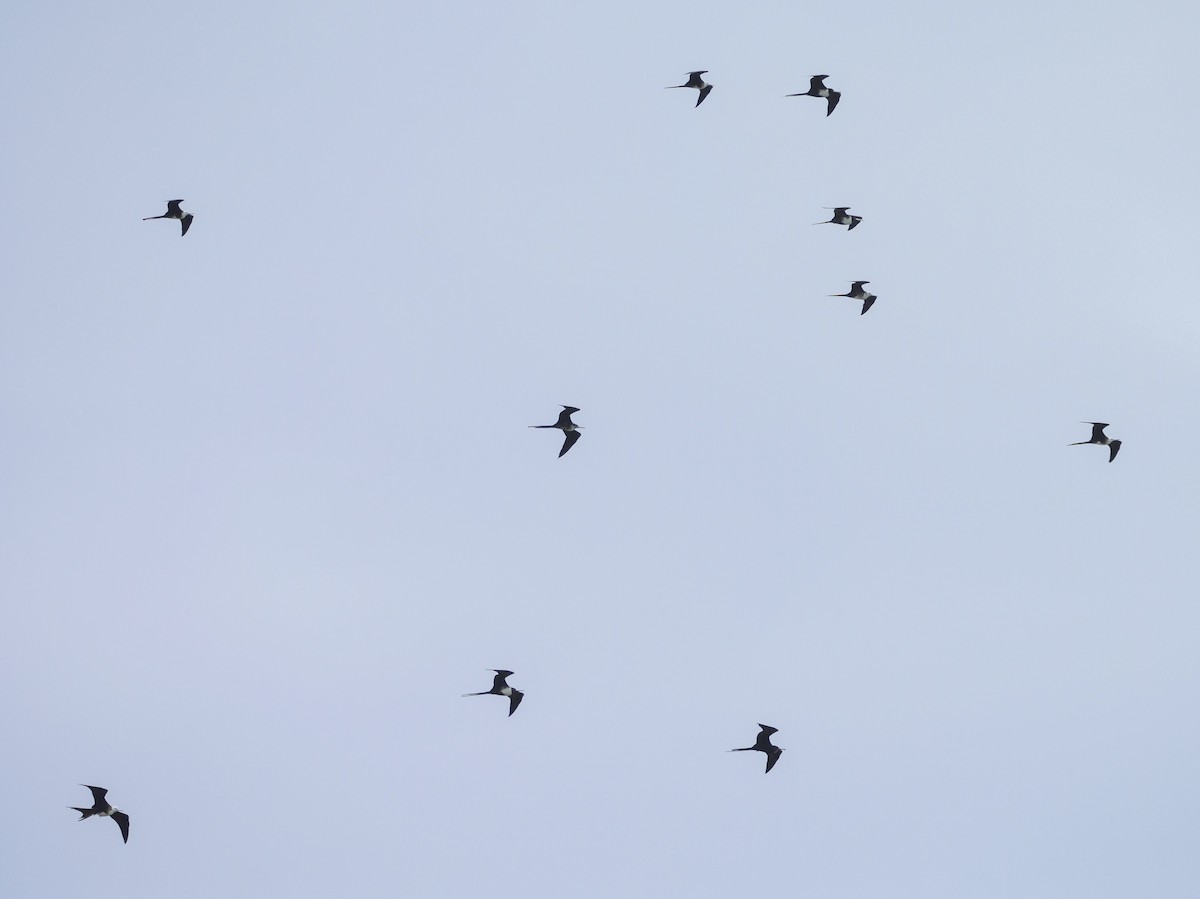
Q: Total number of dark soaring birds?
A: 10